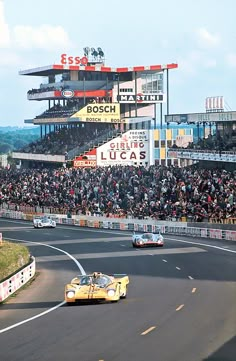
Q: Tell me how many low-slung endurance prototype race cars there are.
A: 3